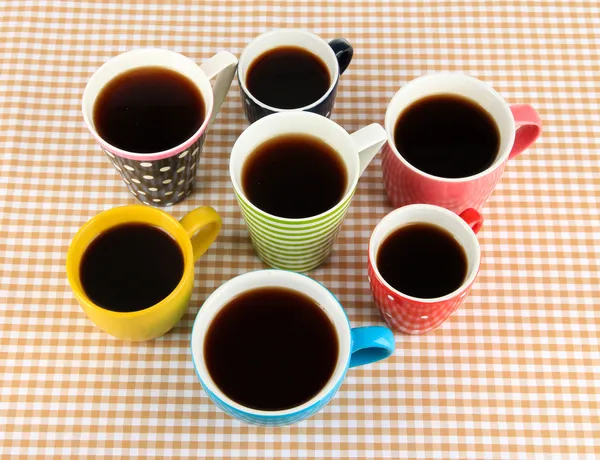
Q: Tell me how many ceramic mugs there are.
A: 7